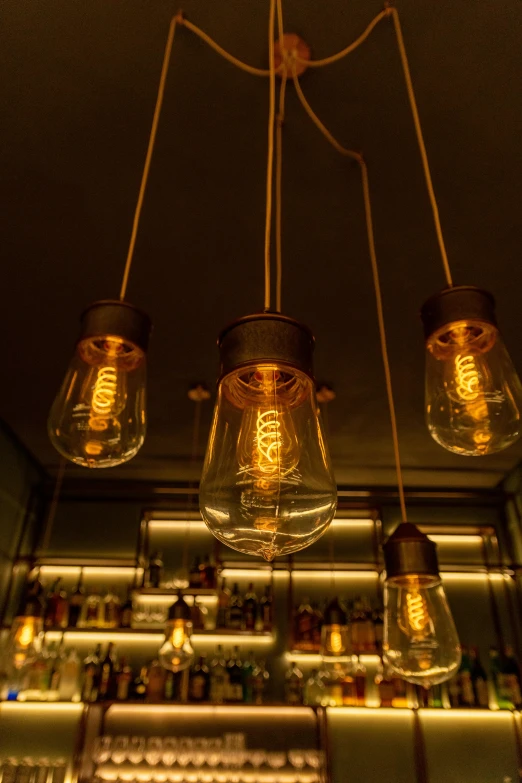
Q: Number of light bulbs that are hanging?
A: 7